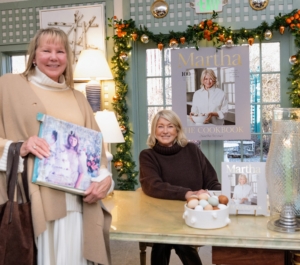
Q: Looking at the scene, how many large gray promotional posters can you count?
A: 1